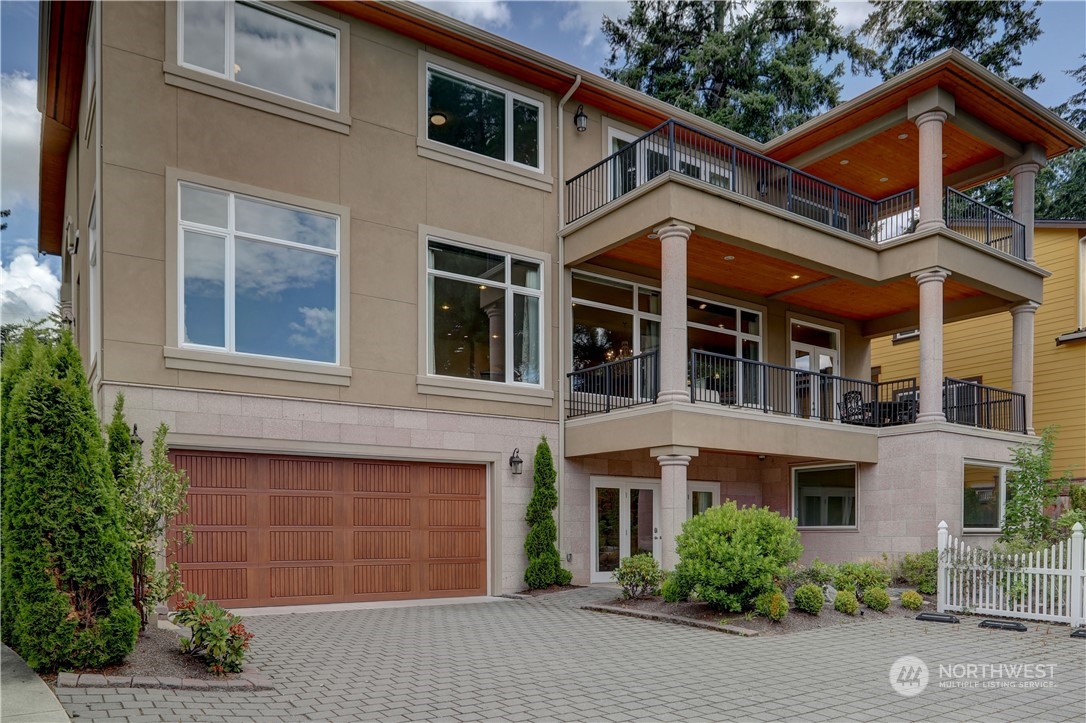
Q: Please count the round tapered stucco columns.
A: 6